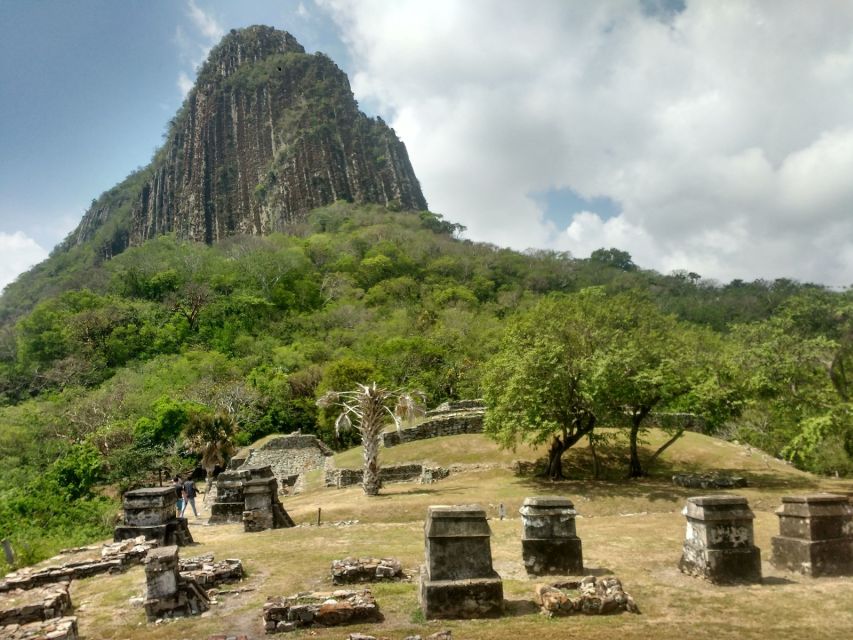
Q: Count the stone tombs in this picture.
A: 8